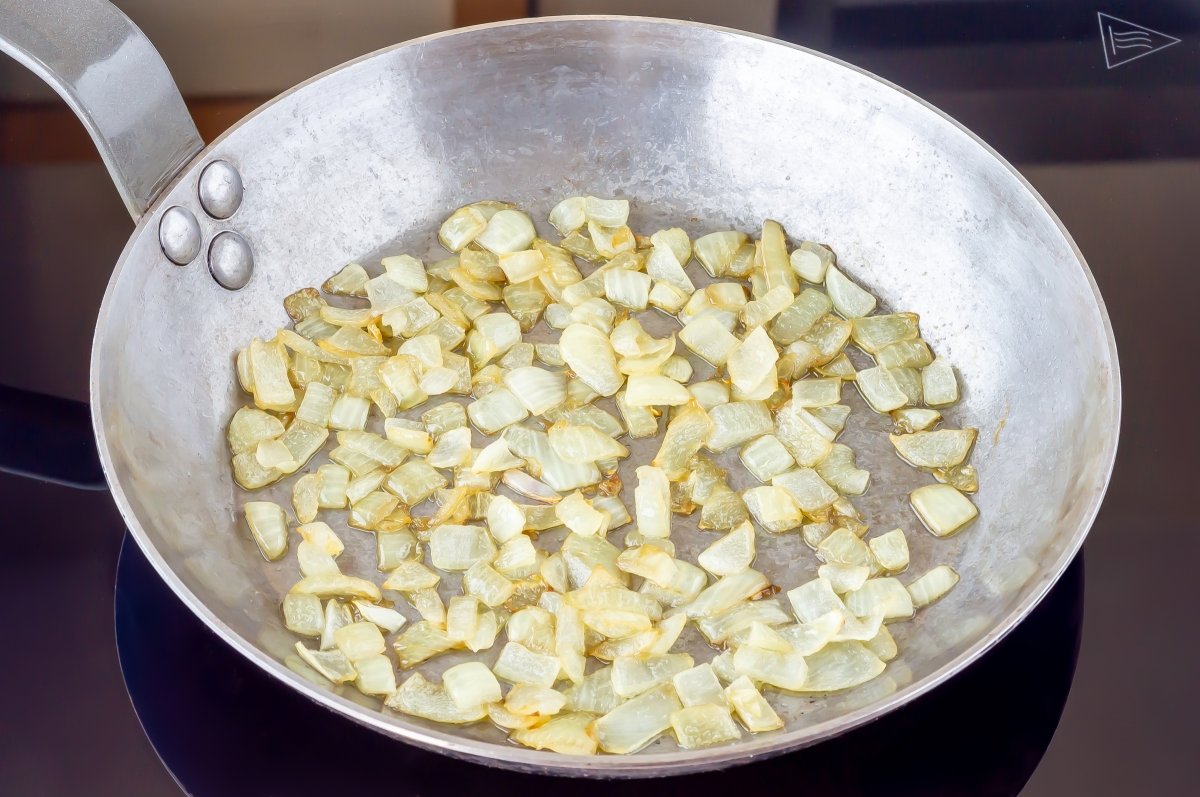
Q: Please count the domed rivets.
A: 3